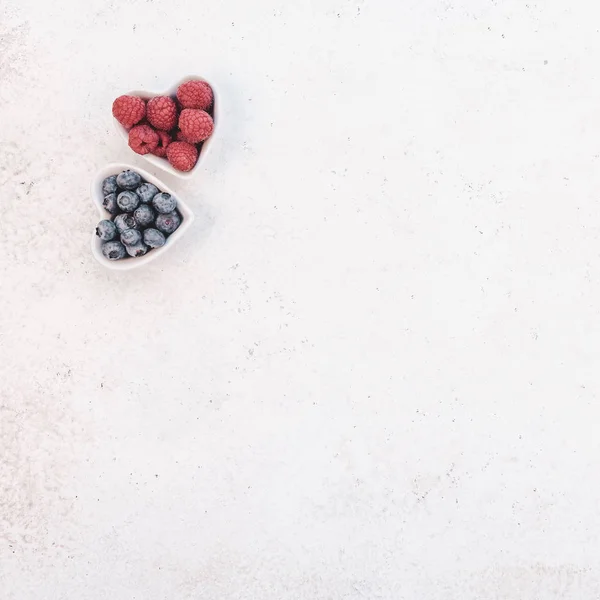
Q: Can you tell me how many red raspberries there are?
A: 7